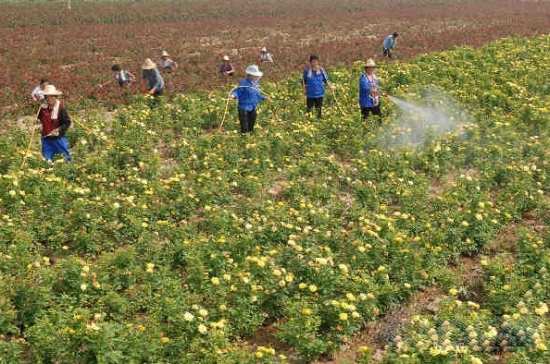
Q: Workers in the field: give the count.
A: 11